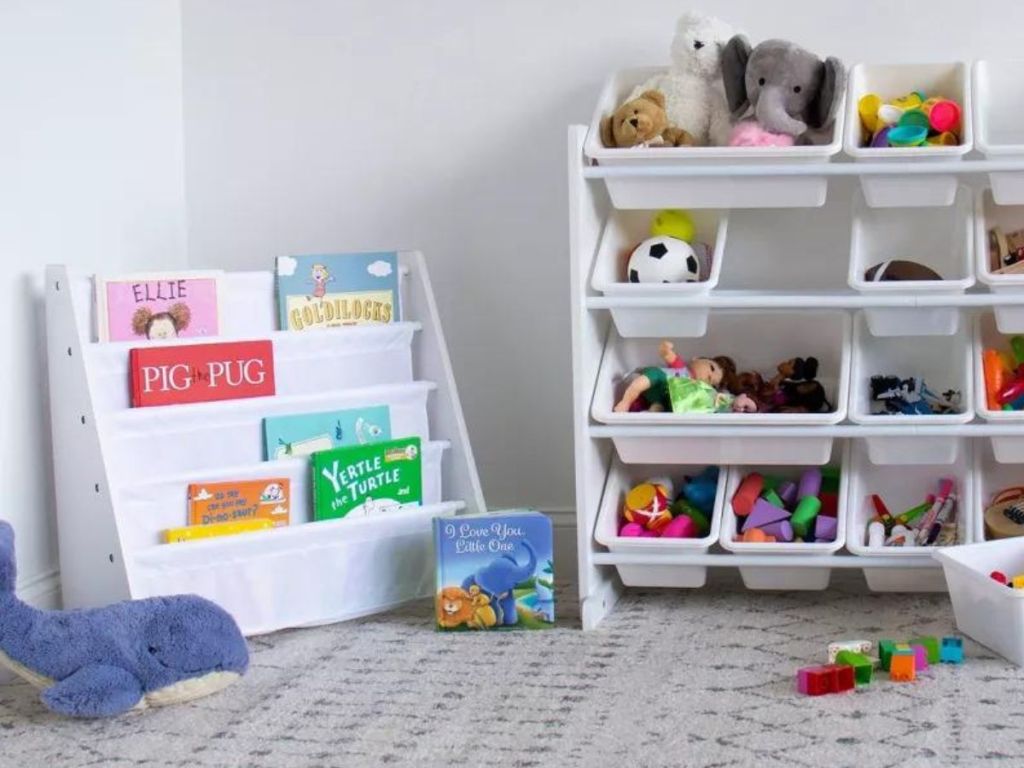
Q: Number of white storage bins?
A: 14